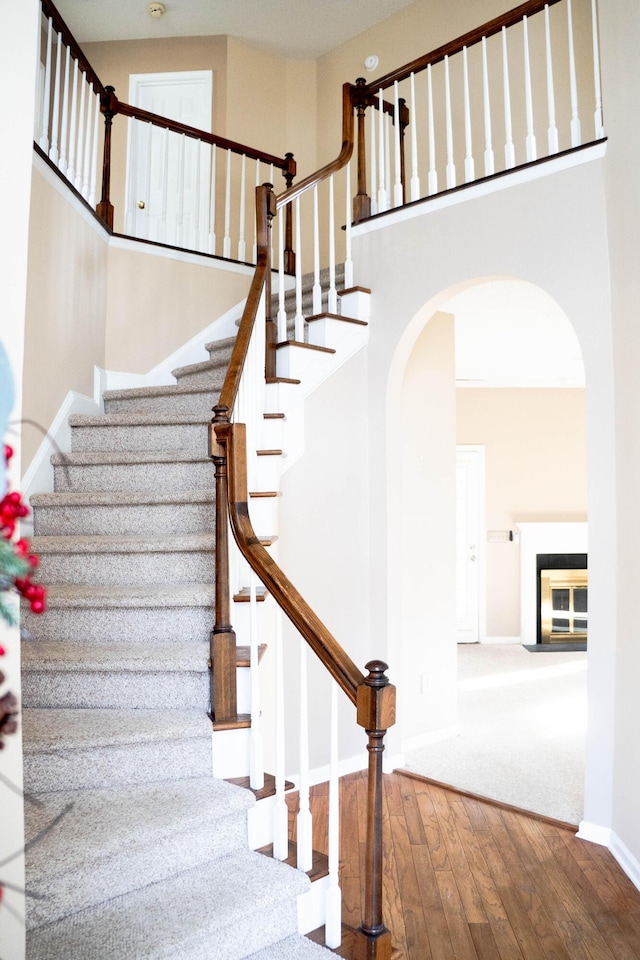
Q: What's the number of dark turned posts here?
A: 7